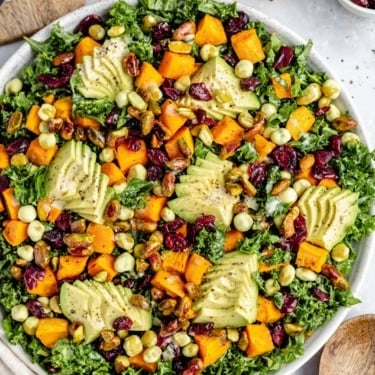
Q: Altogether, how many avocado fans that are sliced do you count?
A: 7